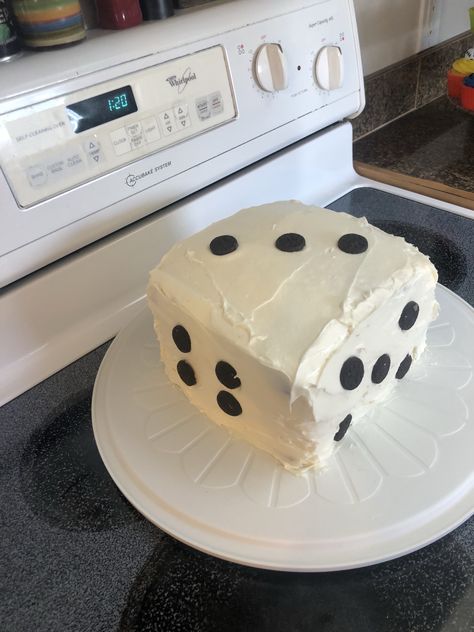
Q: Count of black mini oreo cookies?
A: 12